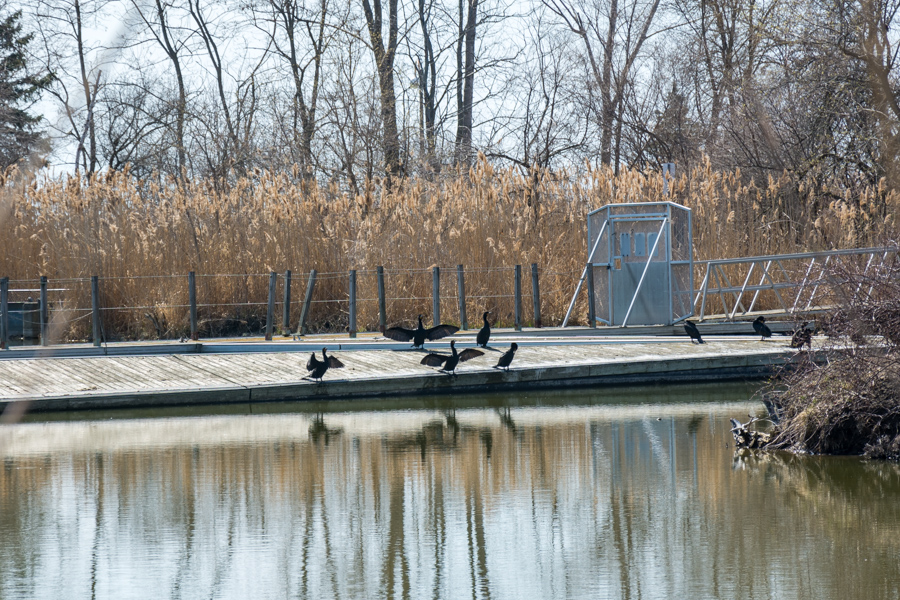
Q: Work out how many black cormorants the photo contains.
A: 8